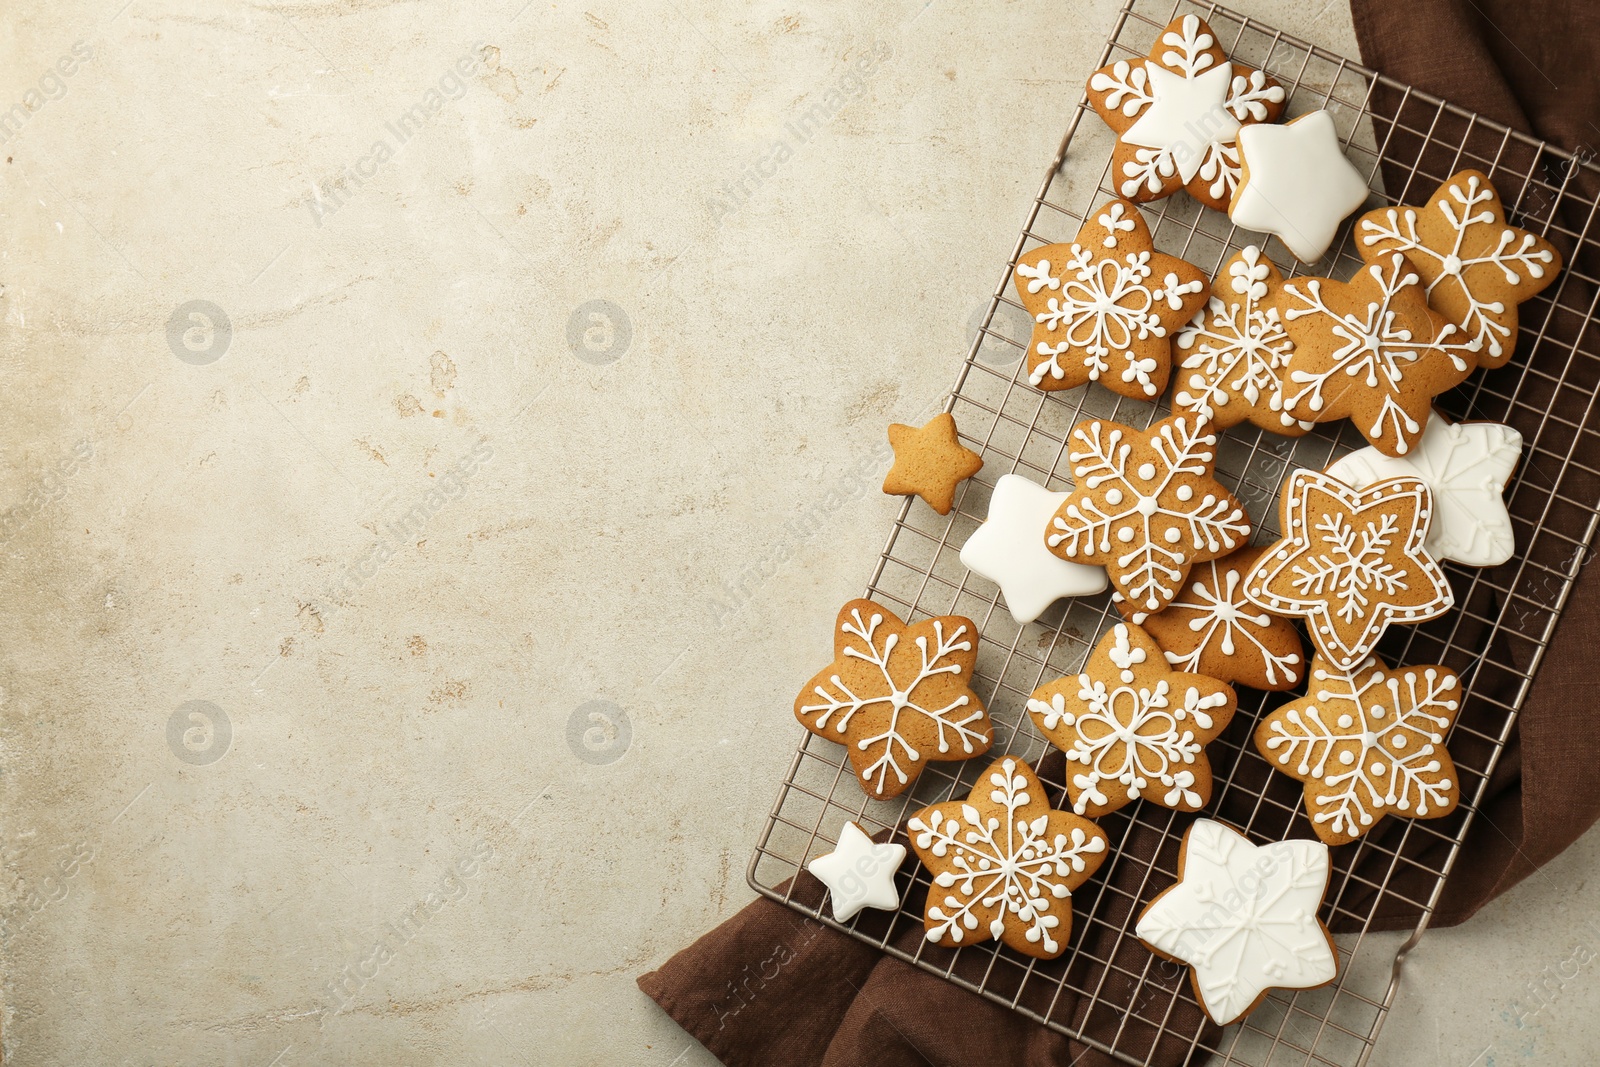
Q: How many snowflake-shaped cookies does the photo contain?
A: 14